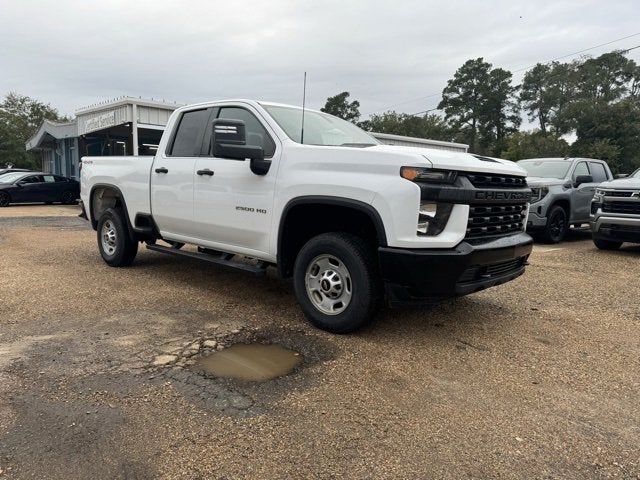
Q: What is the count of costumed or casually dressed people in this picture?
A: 0